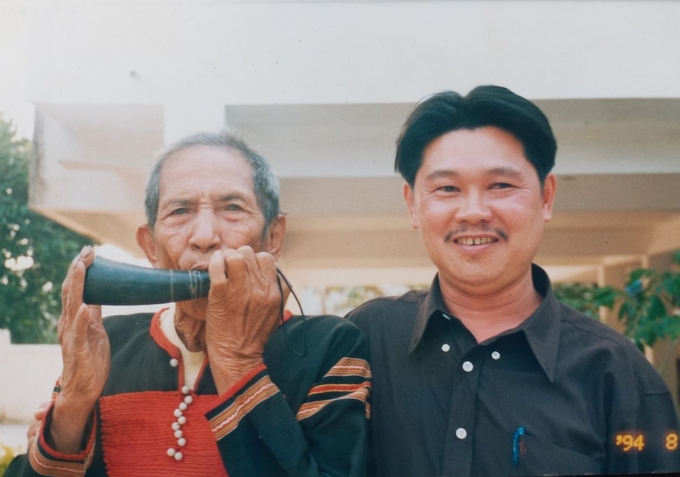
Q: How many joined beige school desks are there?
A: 0